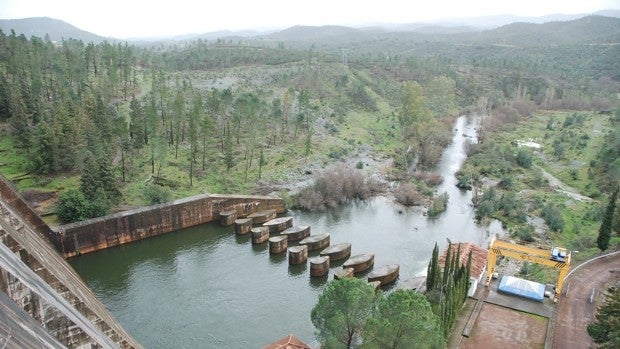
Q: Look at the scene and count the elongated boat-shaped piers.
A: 7